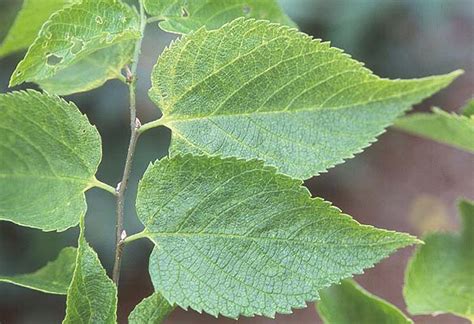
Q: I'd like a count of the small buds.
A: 4